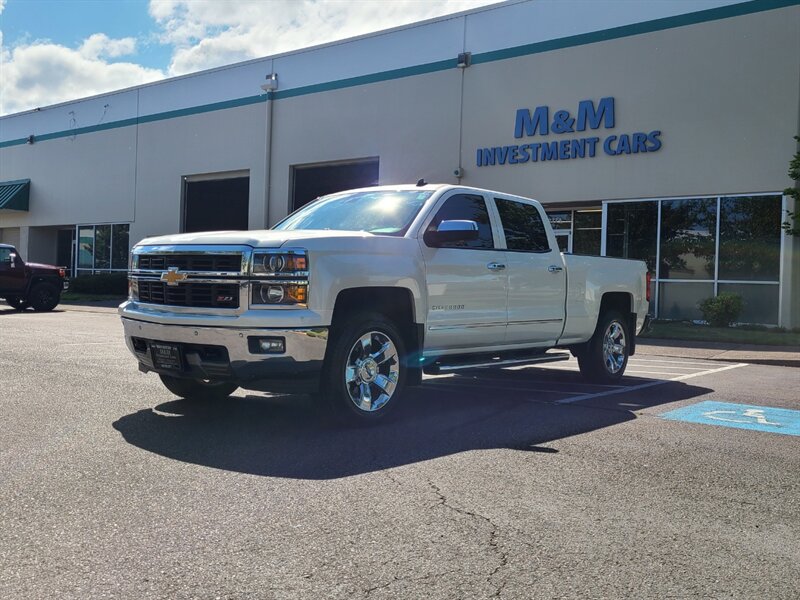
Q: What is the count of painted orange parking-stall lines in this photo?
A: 0